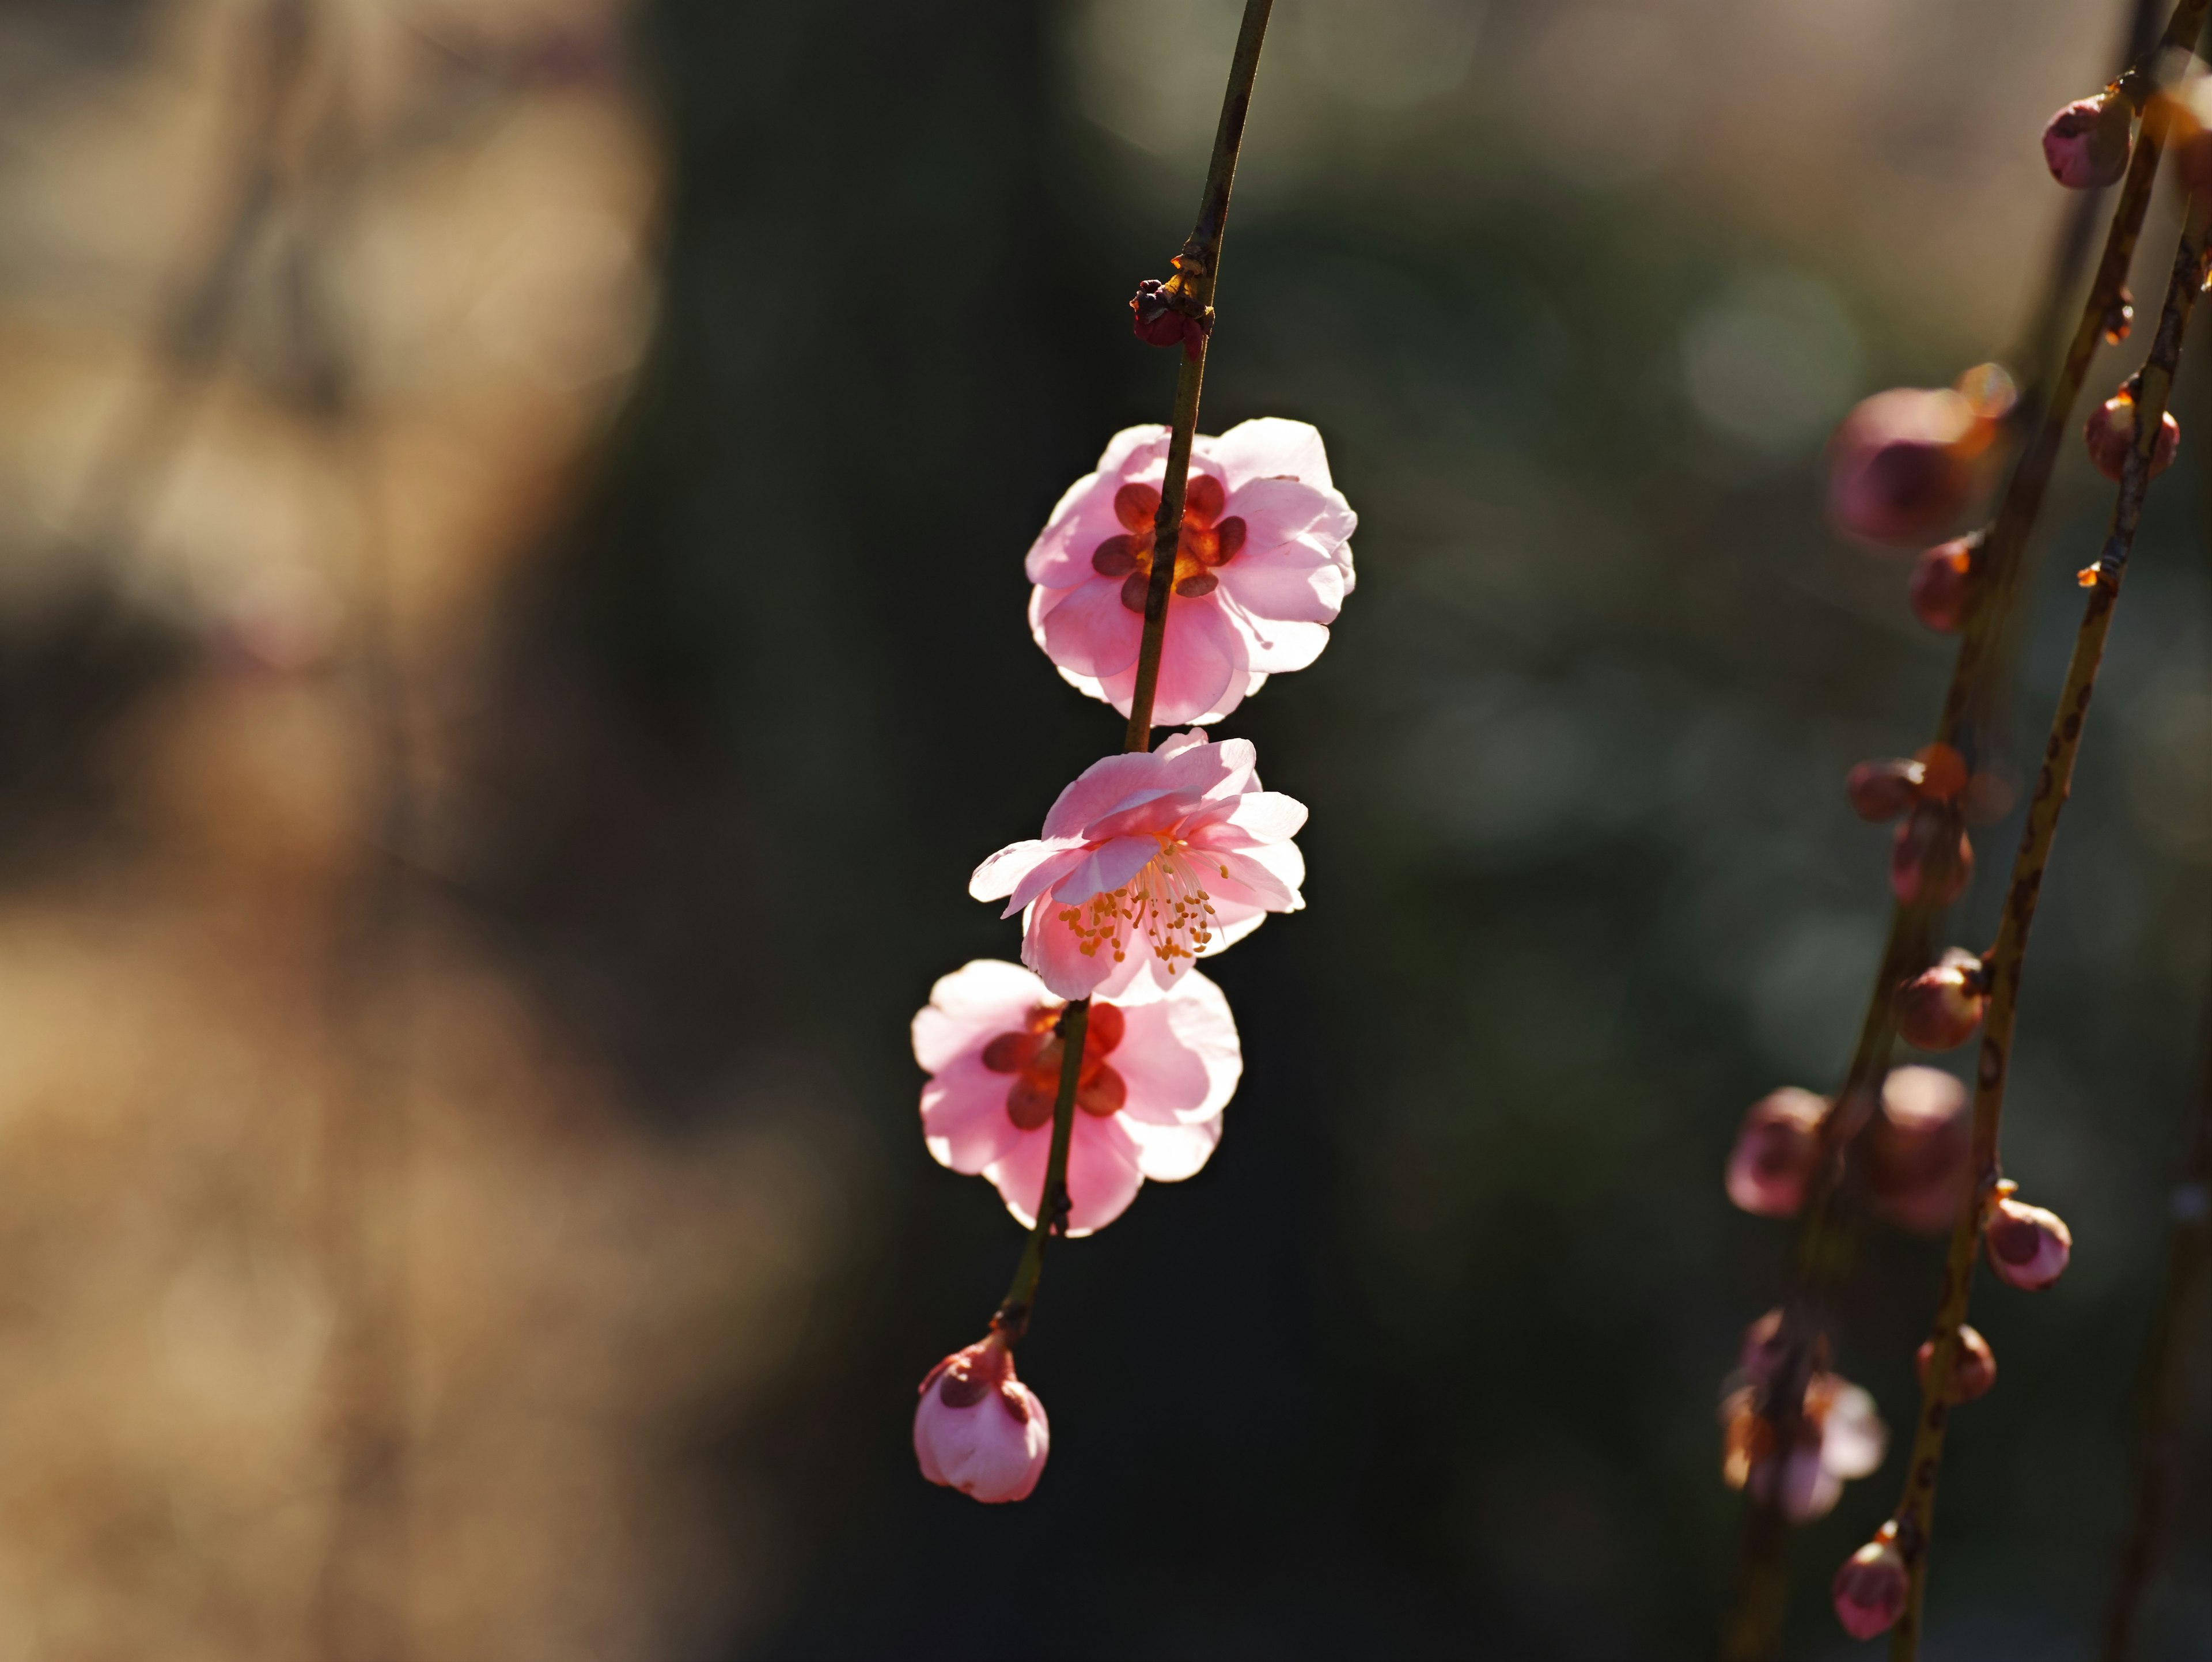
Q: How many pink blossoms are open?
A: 3